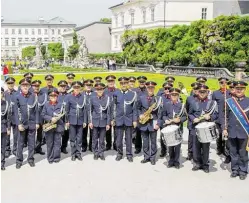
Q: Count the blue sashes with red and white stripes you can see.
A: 1